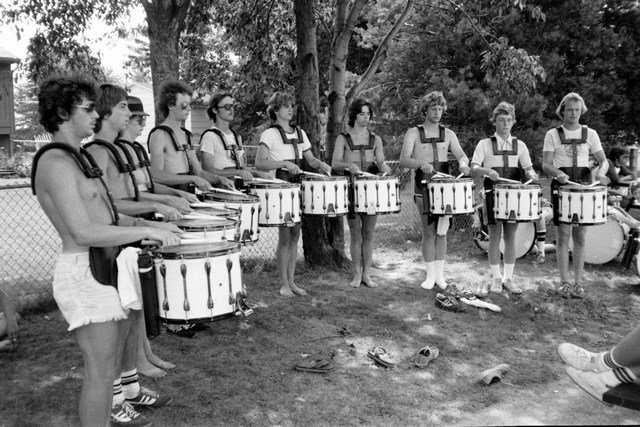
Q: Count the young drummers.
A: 10